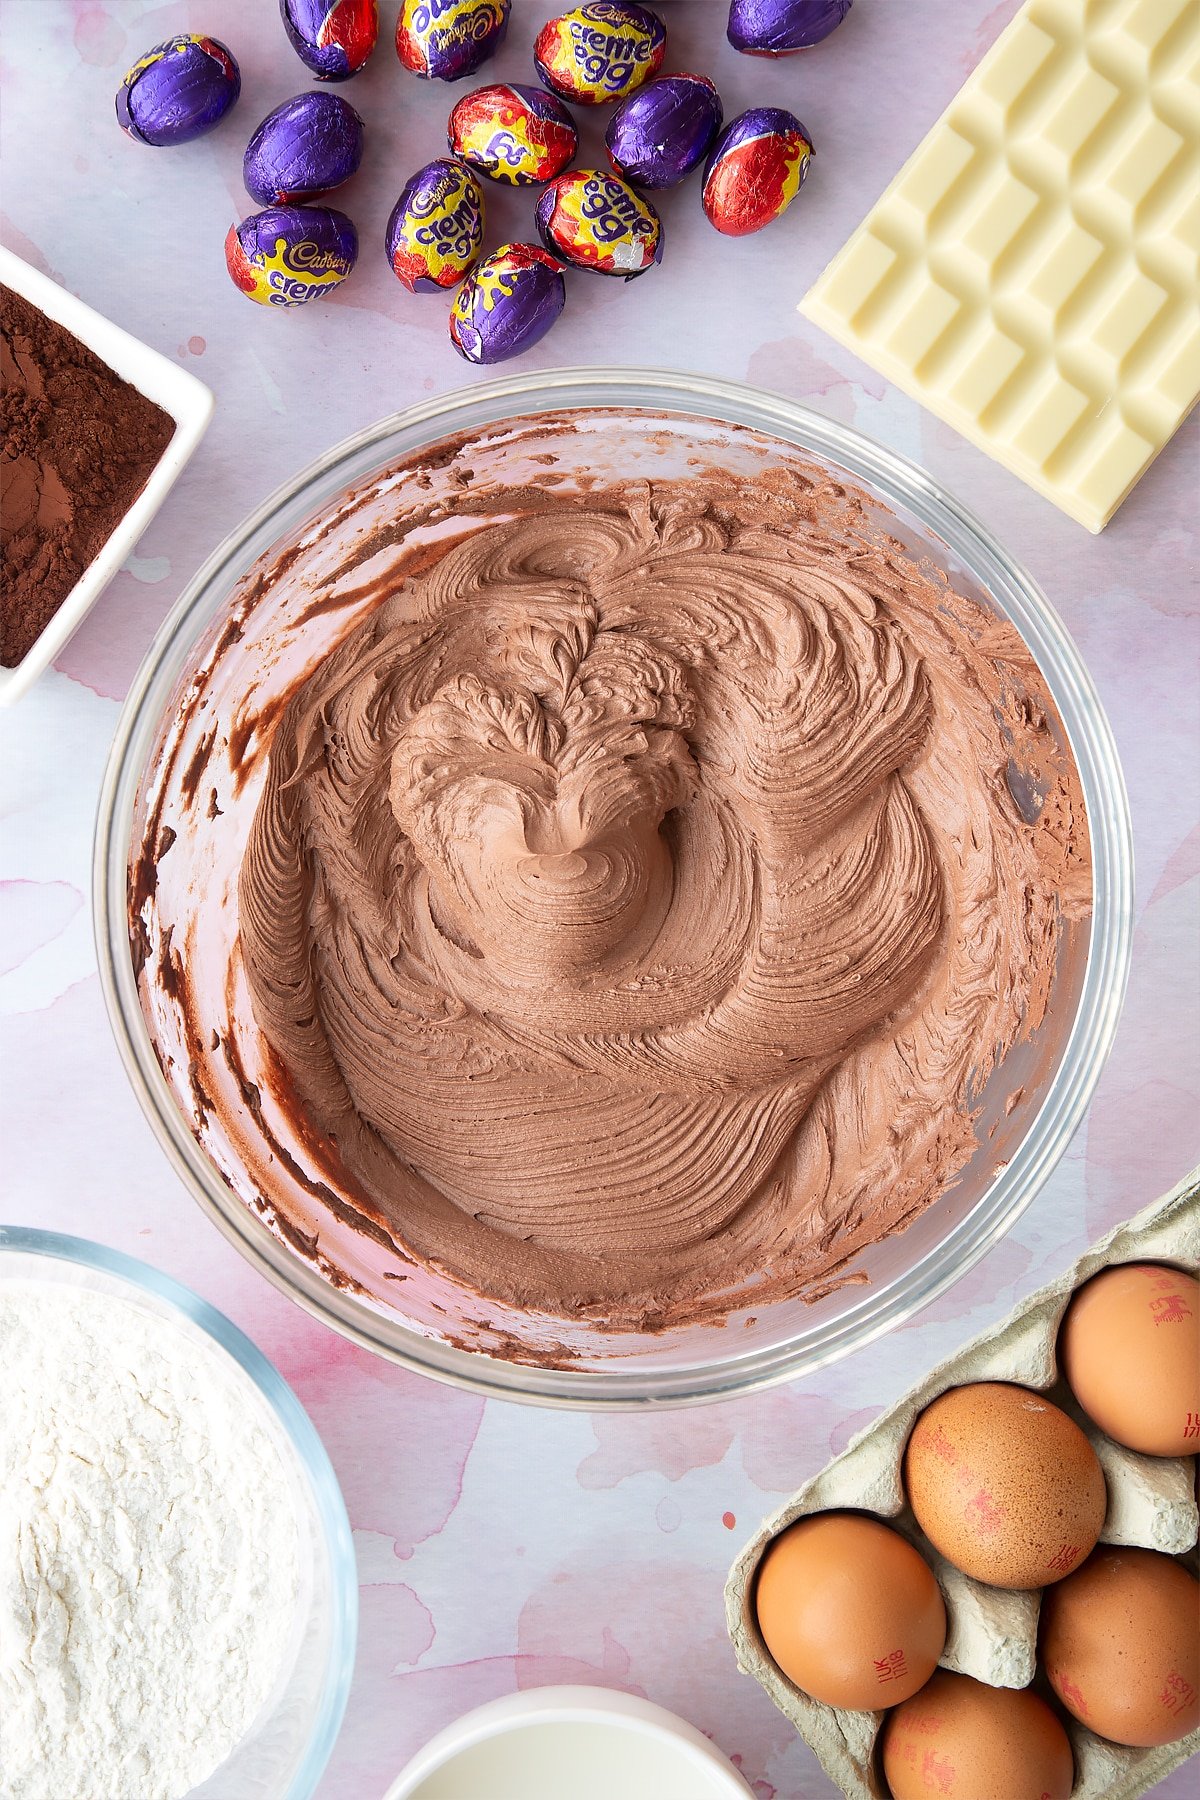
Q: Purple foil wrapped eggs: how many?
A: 13